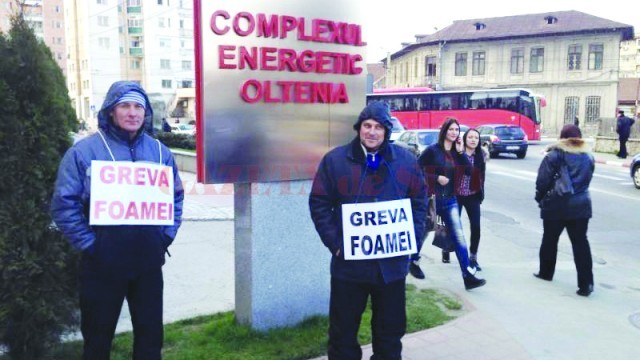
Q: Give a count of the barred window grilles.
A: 2